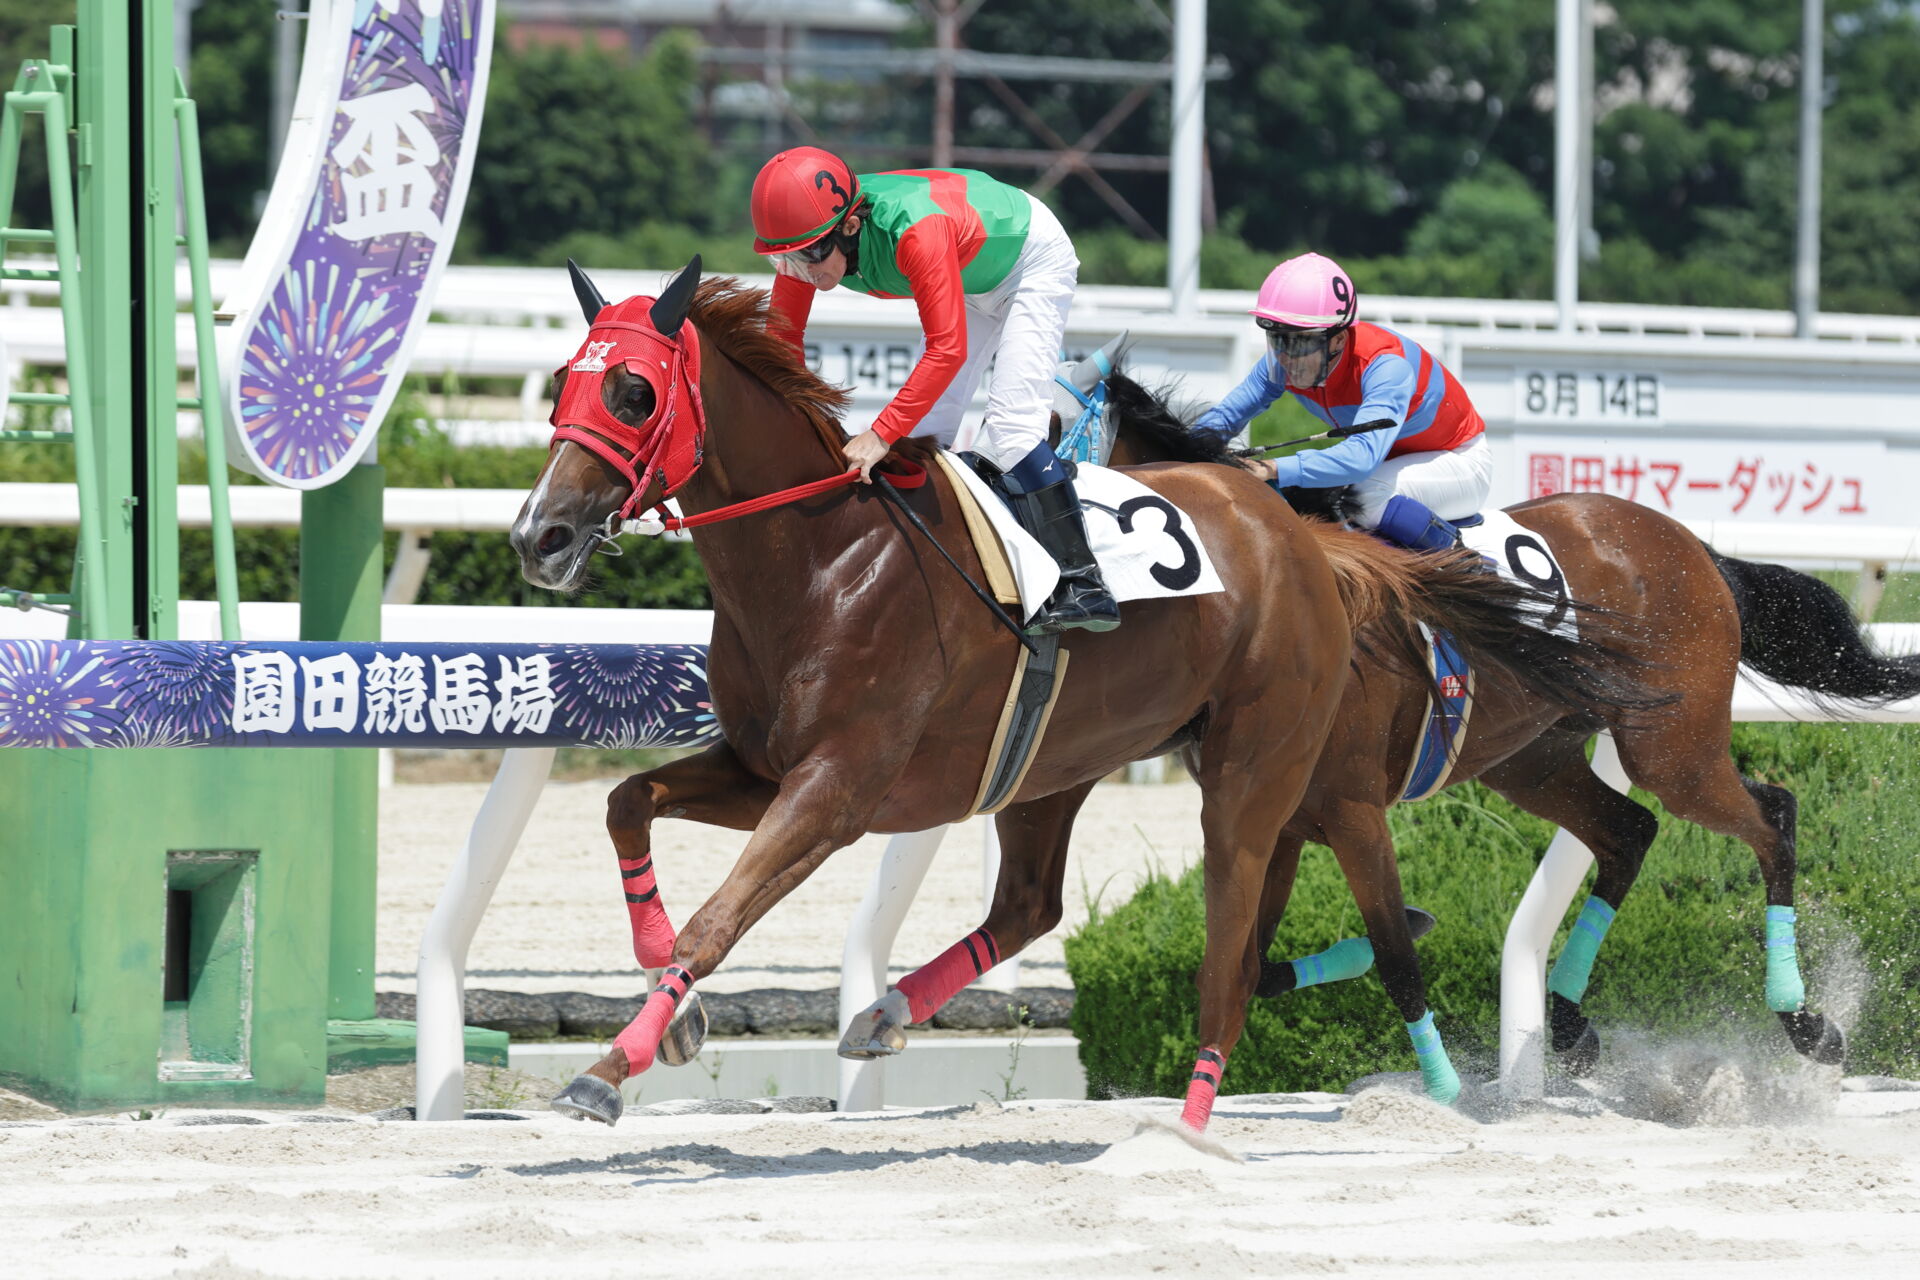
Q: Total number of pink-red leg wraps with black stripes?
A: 4